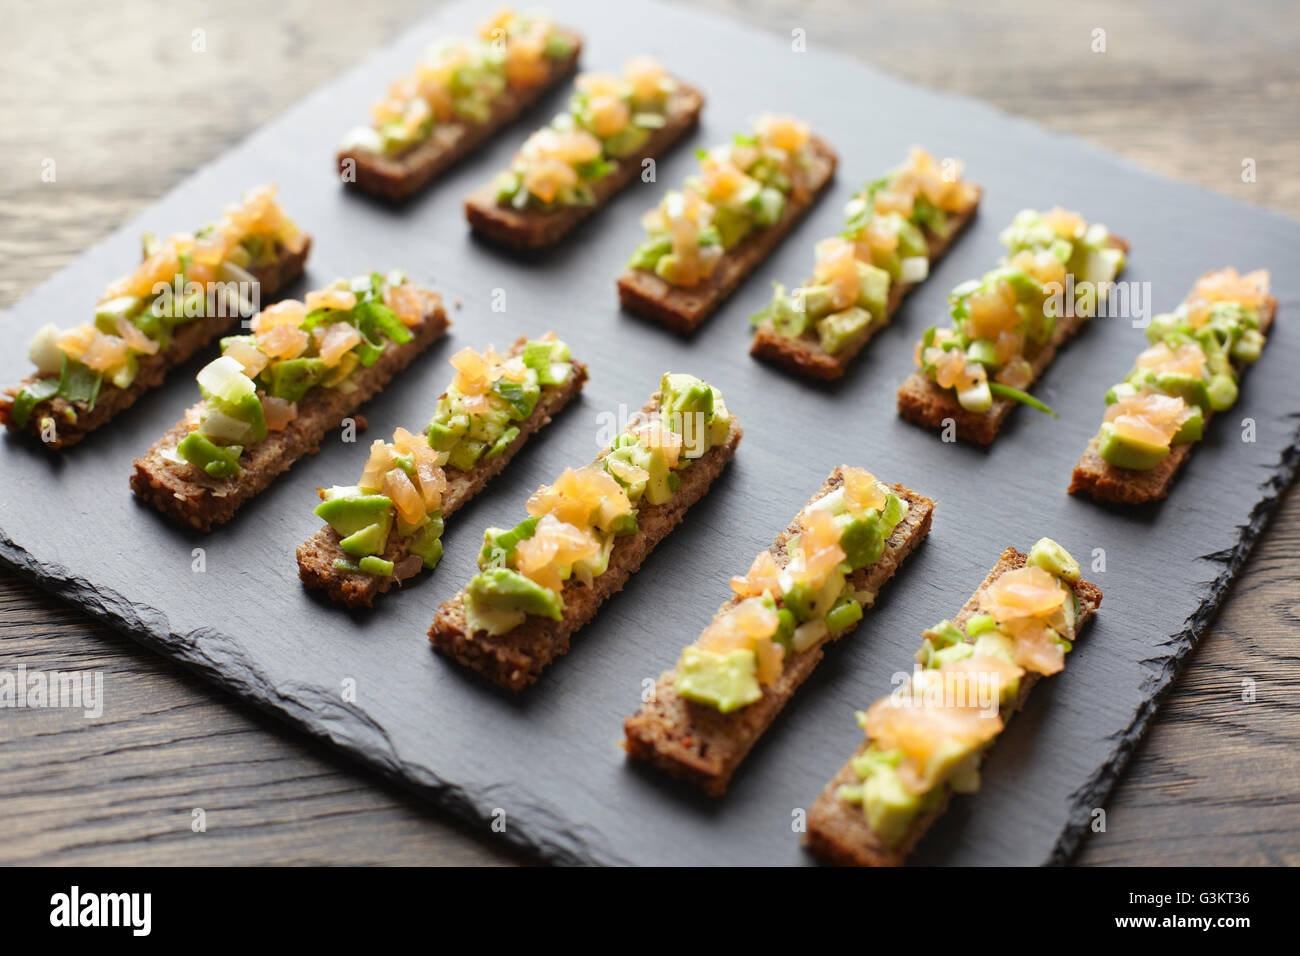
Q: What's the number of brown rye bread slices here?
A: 12